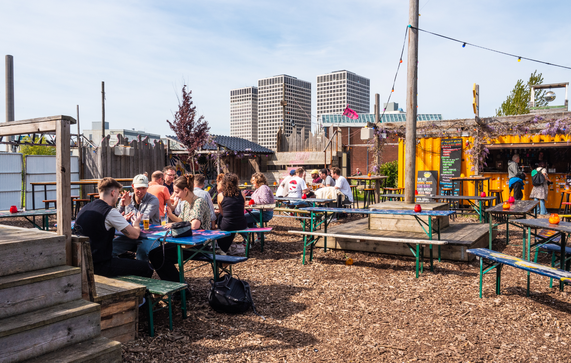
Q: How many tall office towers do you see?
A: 3